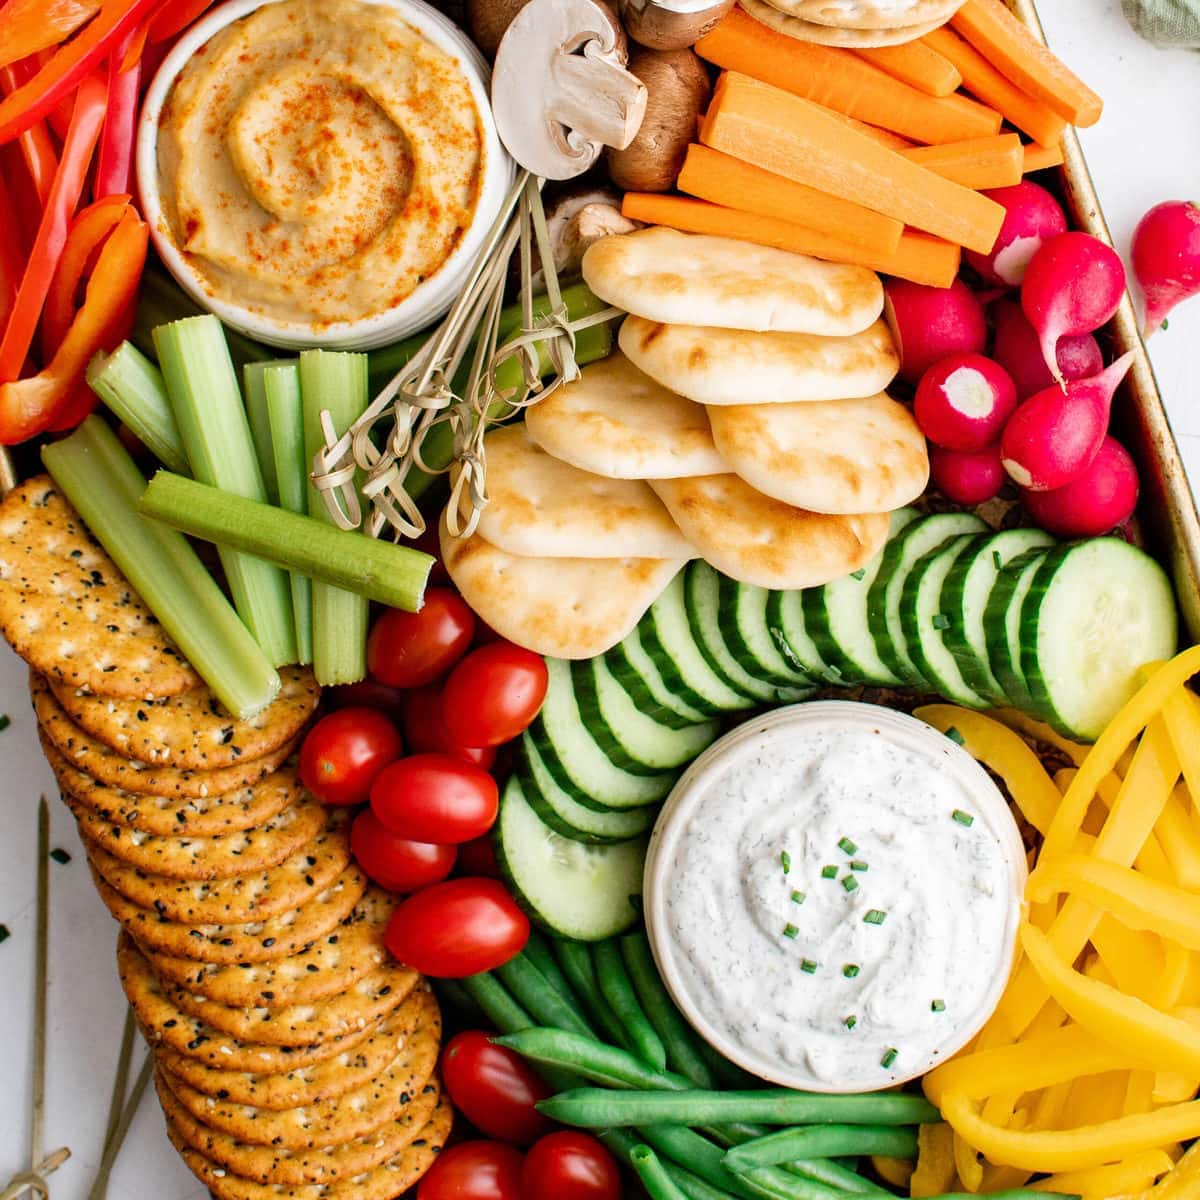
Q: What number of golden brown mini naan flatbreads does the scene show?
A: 7